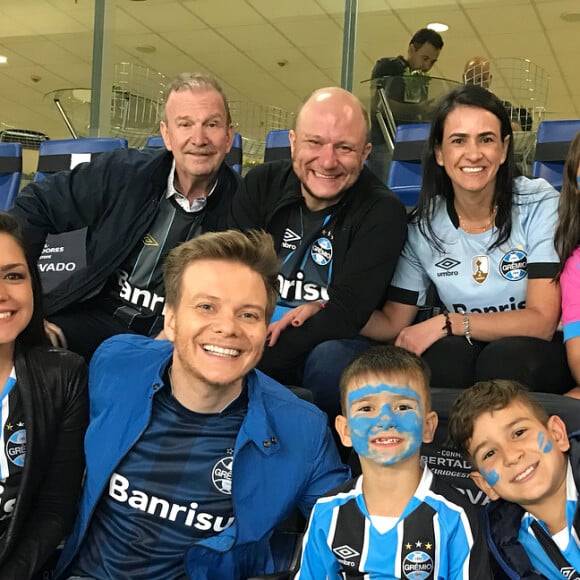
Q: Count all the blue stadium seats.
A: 6